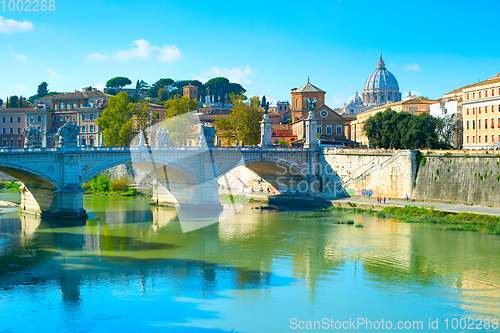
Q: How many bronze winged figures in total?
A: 2